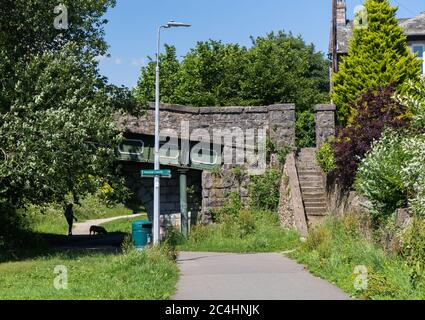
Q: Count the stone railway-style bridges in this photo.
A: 1